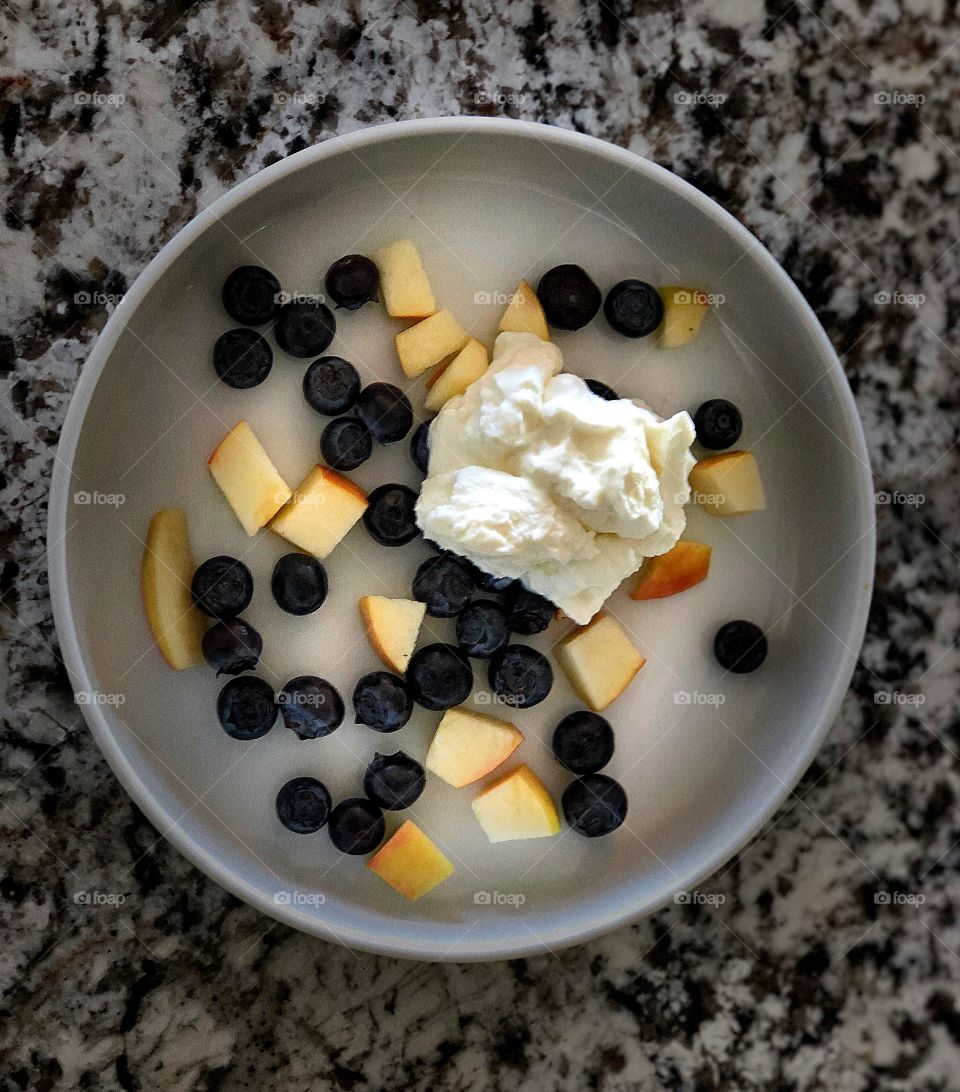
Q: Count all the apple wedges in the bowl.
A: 15